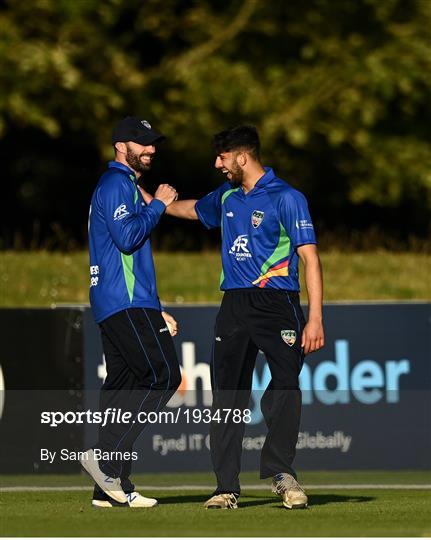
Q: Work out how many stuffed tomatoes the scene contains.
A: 0